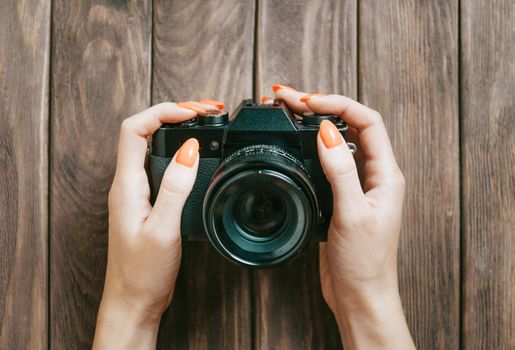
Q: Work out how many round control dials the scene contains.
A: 2